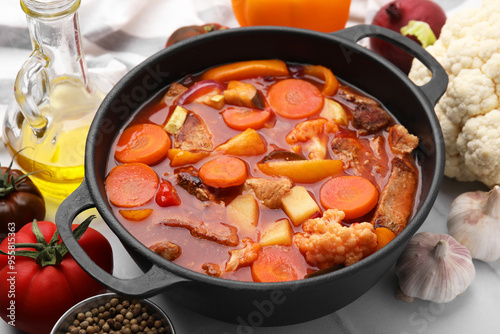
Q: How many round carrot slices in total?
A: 7